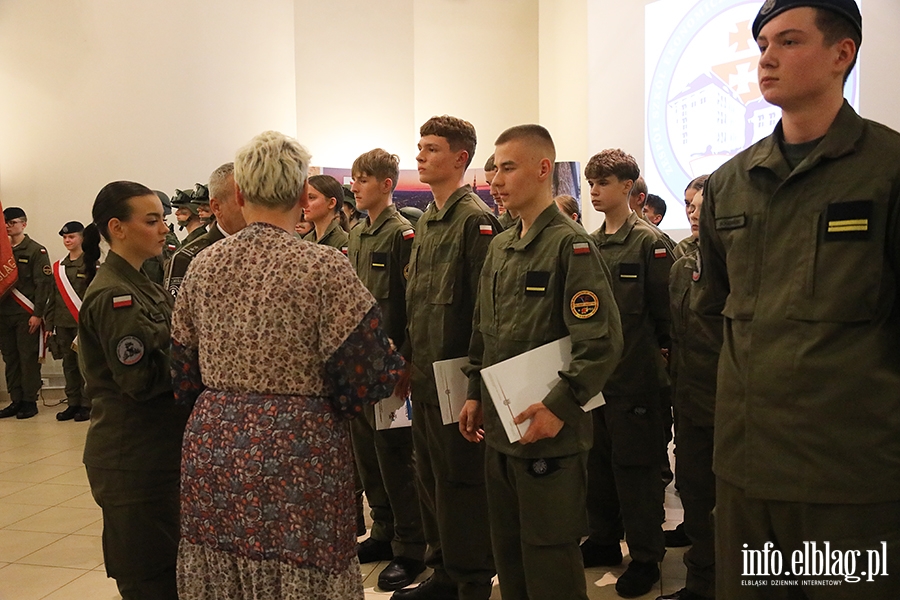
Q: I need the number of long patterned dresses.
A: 1